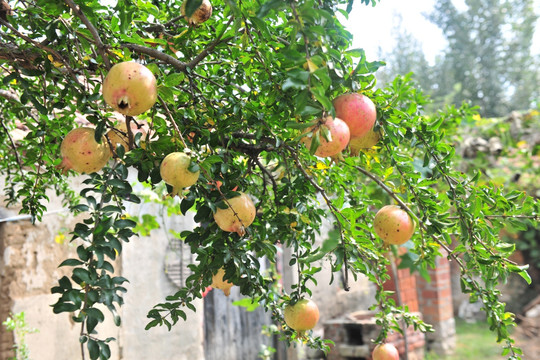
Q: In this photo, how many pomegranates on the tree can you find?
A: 13